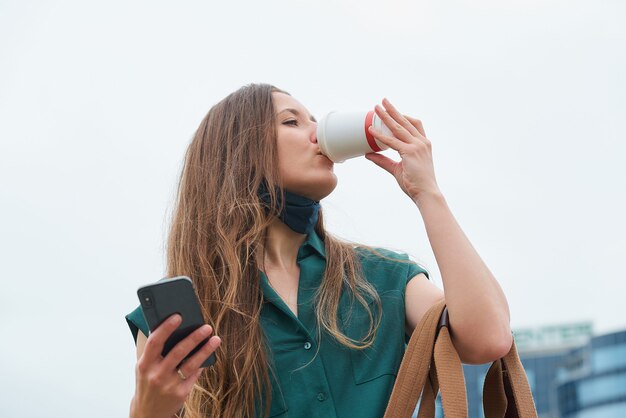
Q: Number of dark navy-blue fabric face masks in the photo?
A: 1